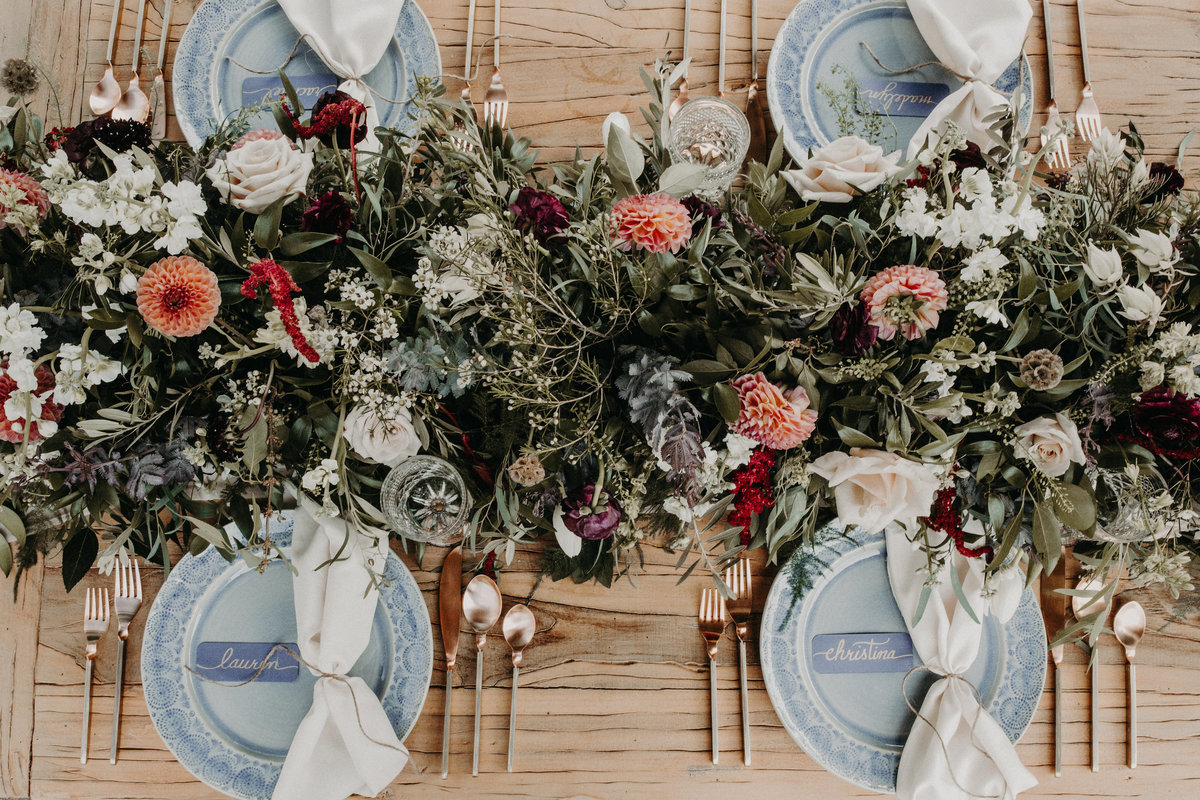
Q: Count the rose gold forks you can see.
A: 8